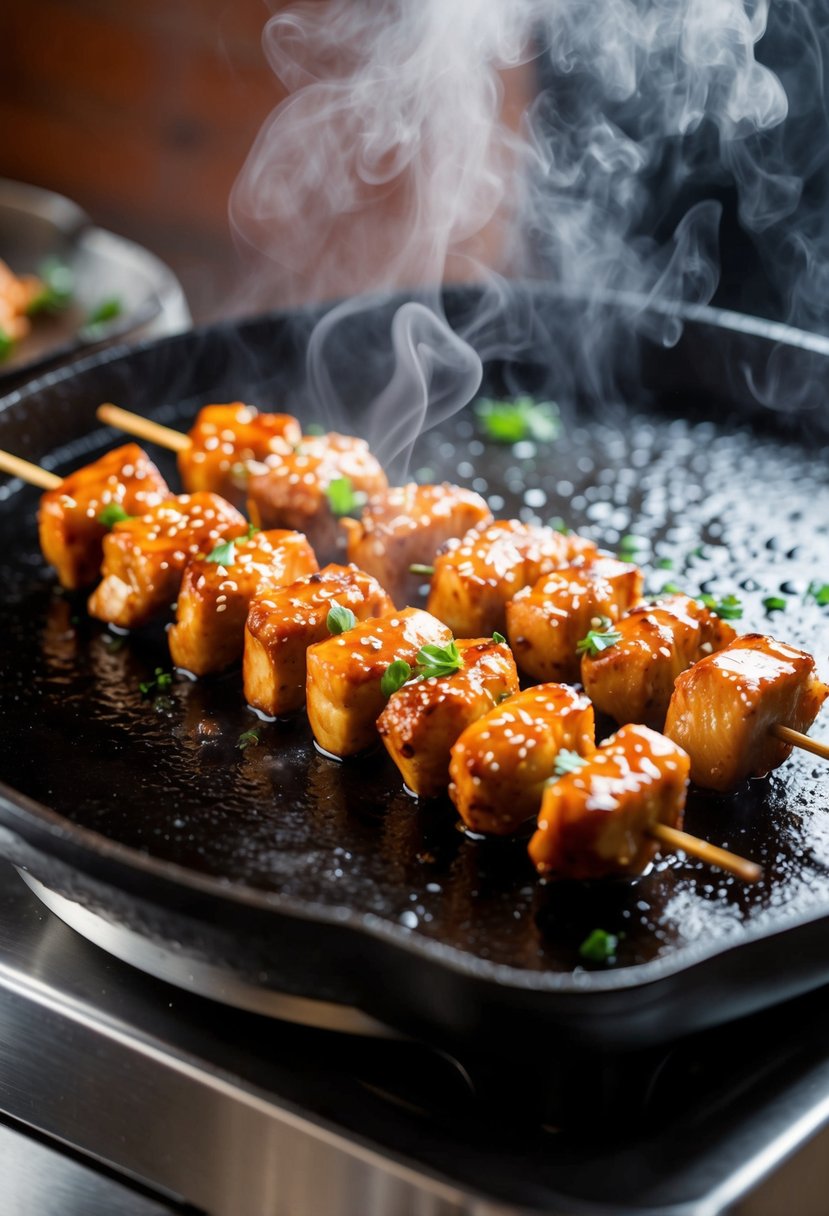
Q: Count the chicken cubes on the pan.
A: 15